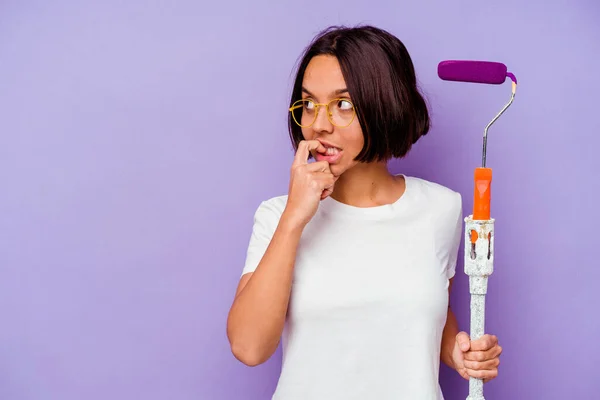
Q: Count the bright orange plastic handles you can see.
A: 1